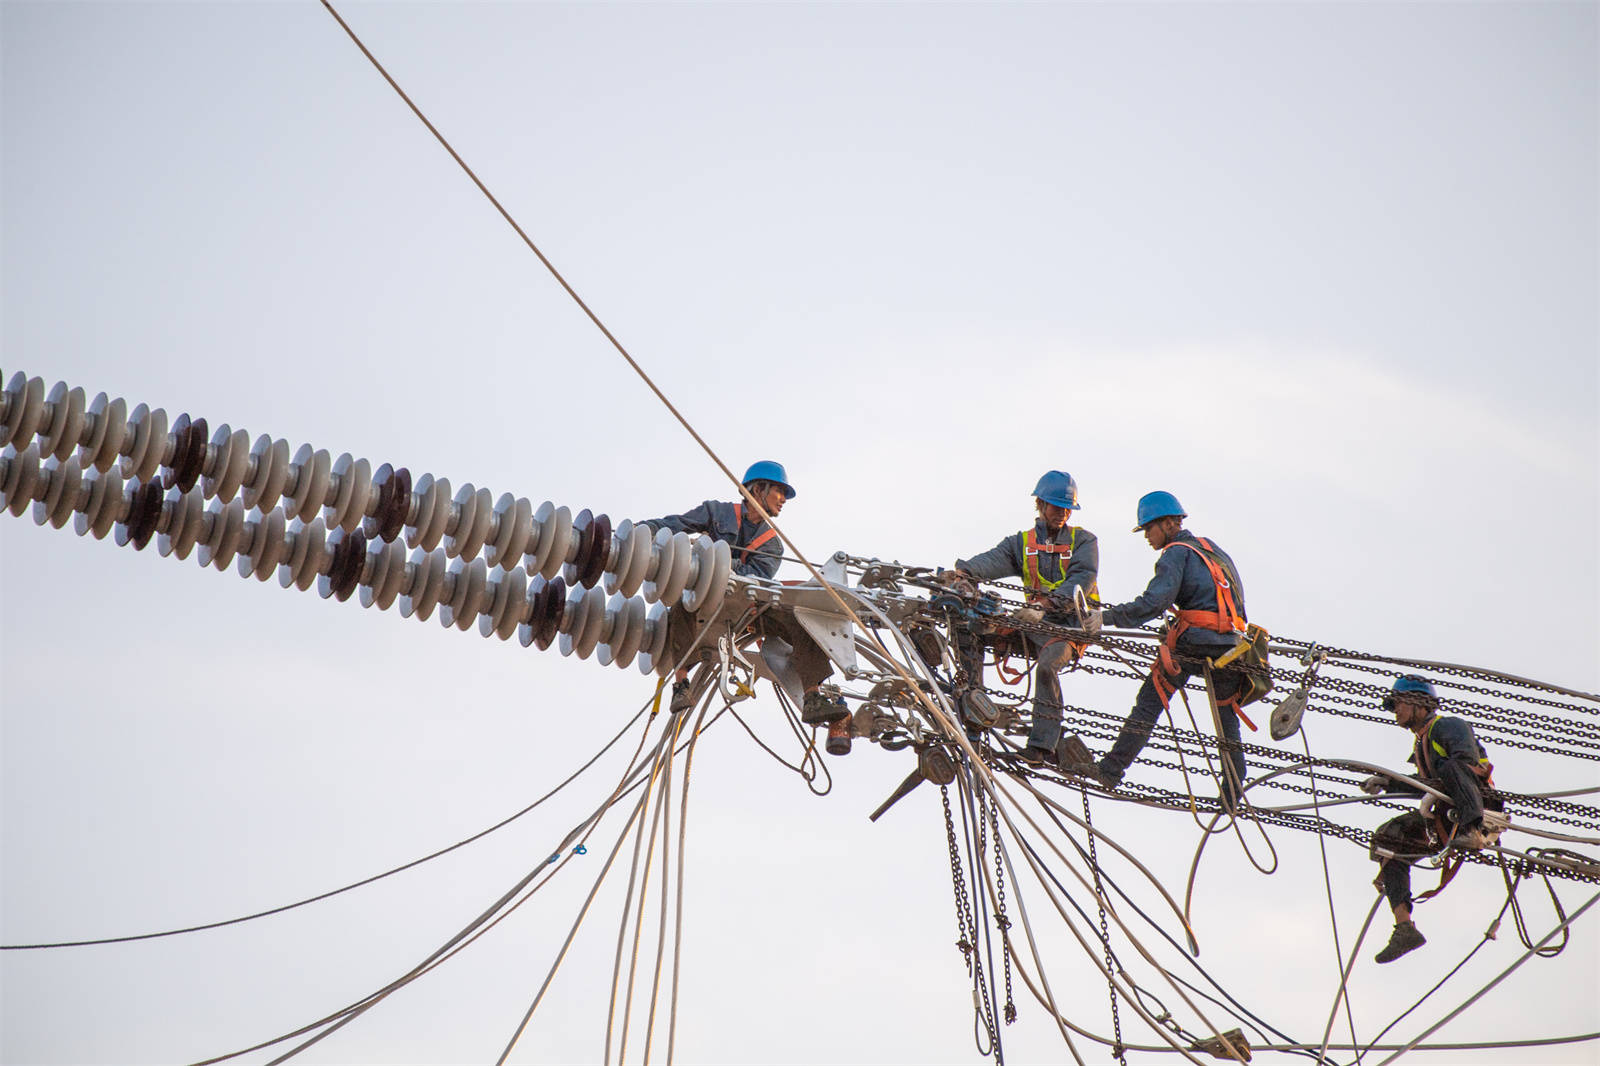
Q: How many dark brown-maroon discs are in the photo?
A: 12